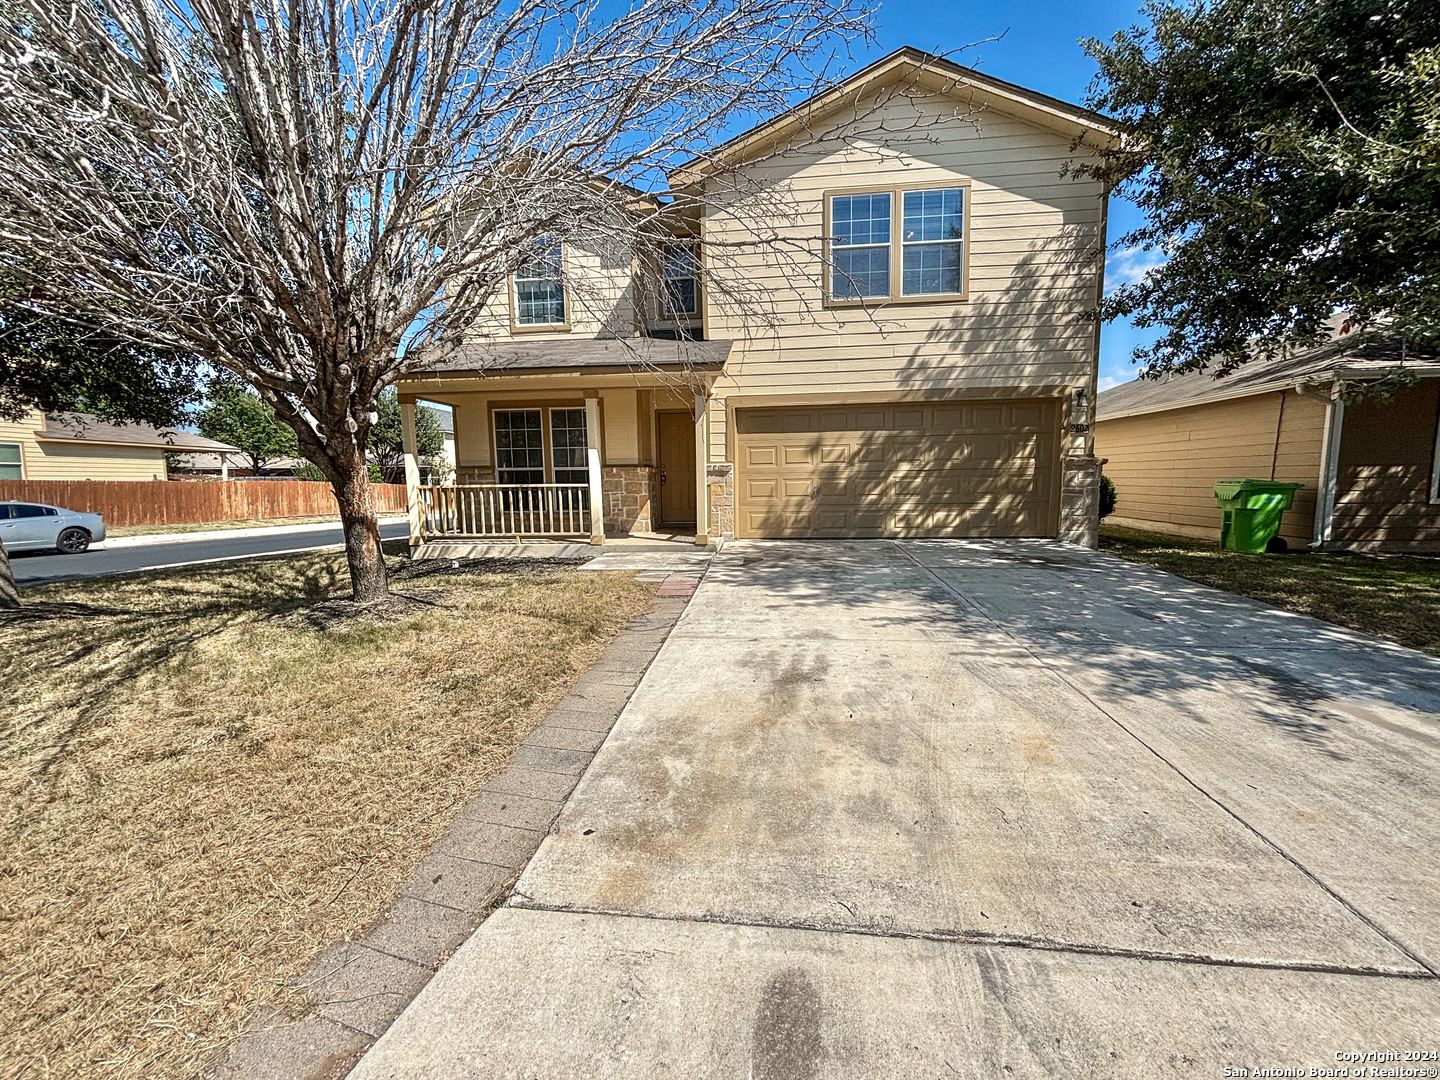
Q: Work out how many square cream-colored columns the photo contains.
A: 3